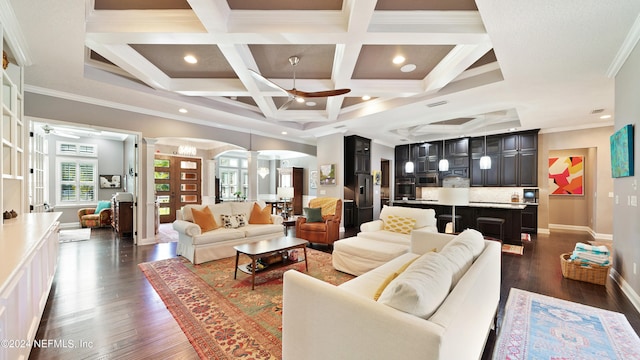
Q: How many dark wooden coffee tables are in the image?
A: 1